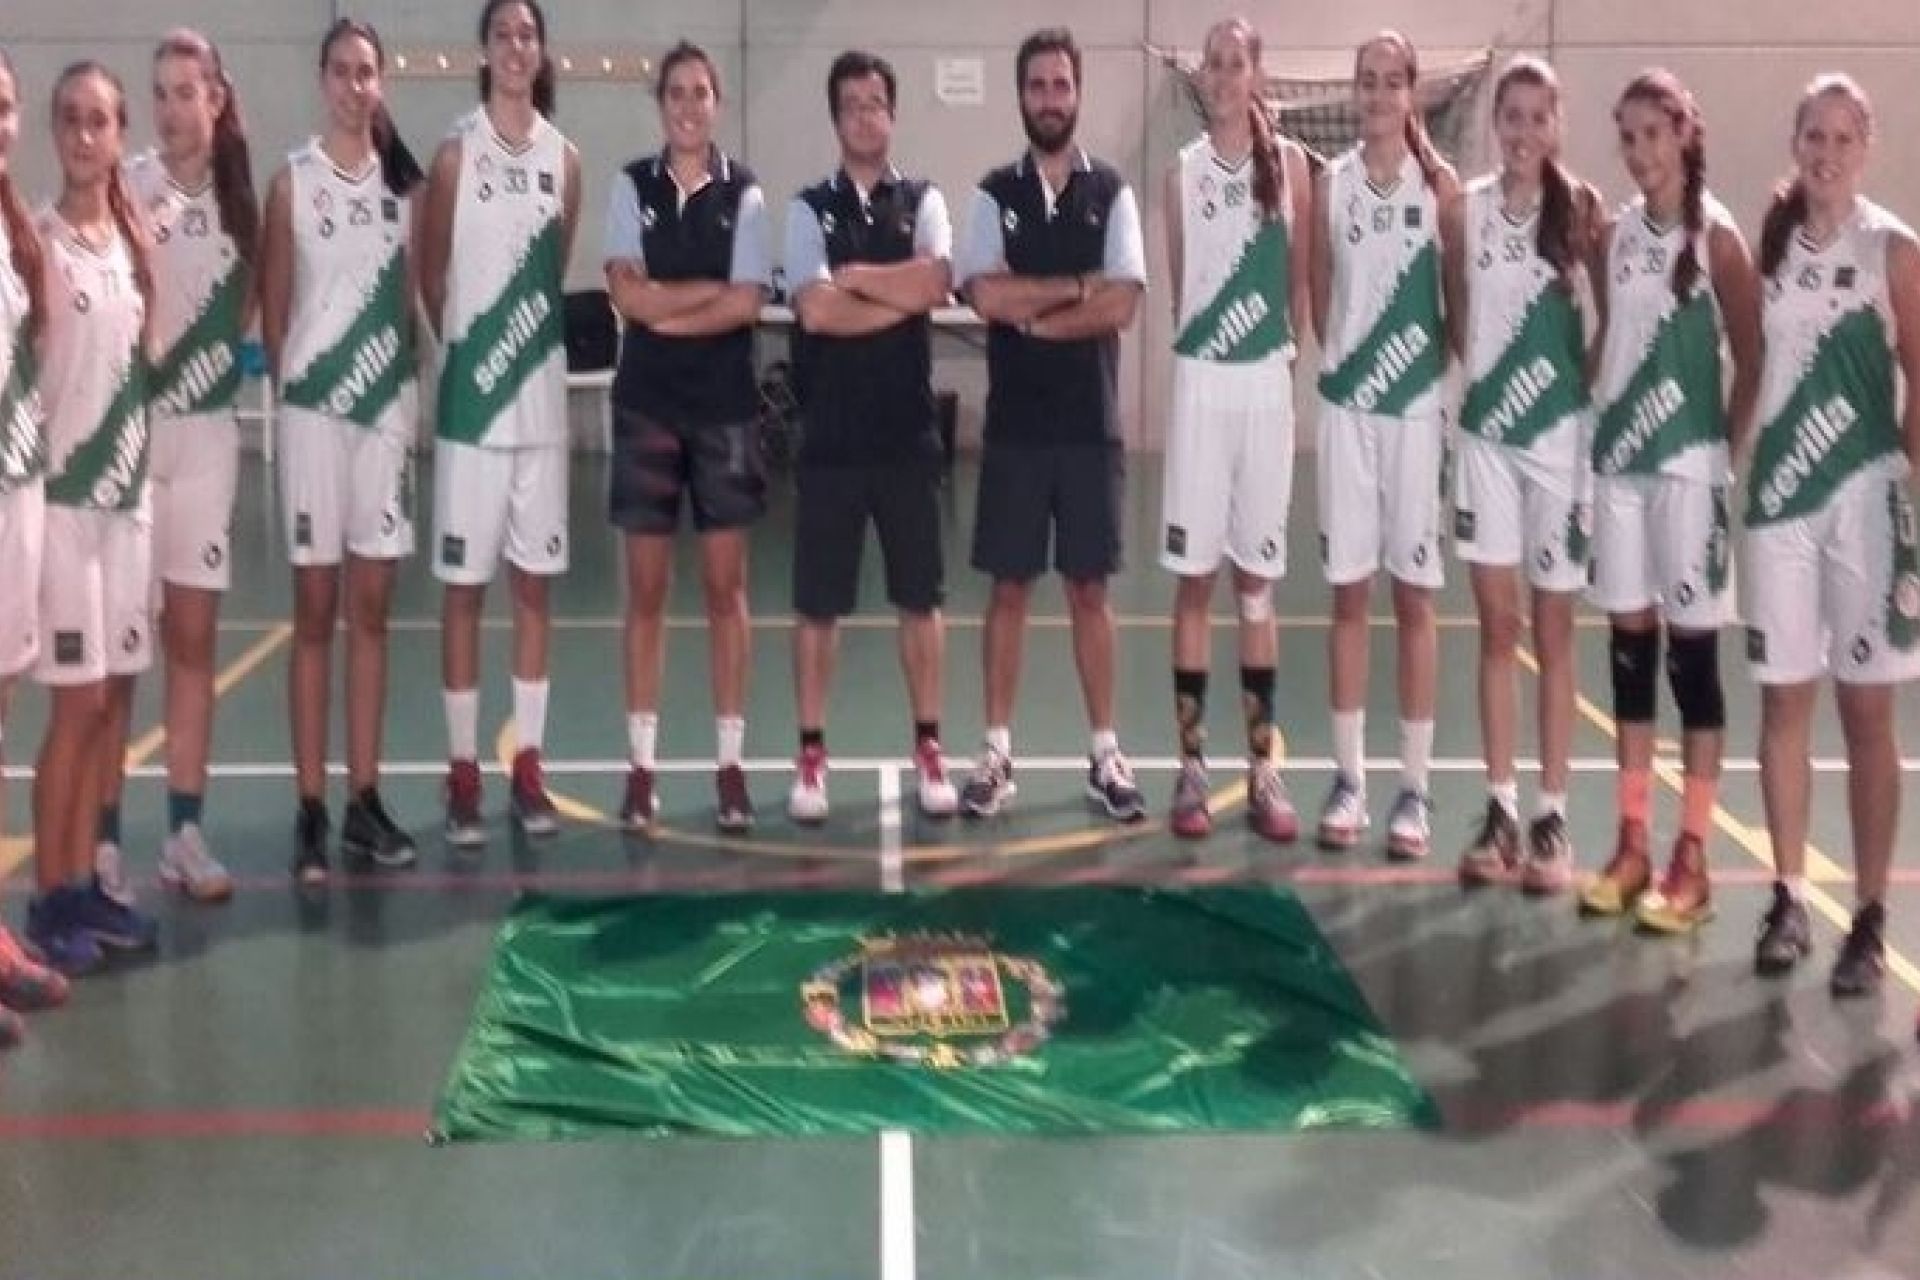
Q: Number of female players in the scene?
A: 10